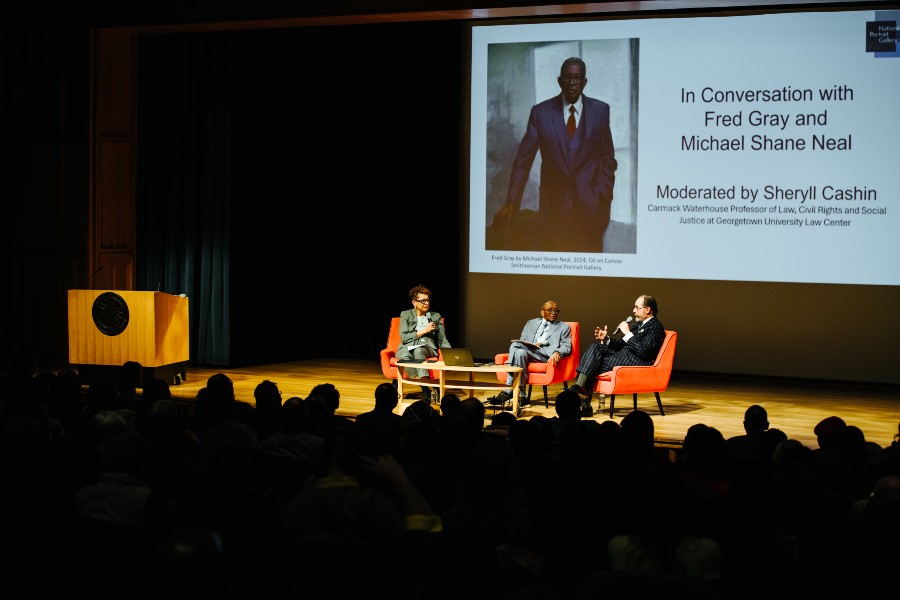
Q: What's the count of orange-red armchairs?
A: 3